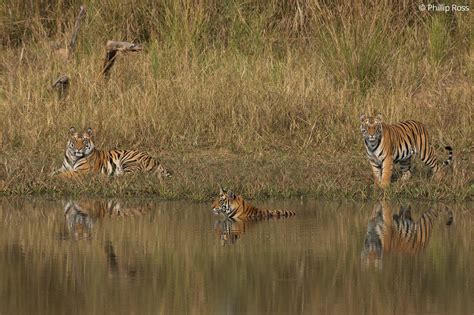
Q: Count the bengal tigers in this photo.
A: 3